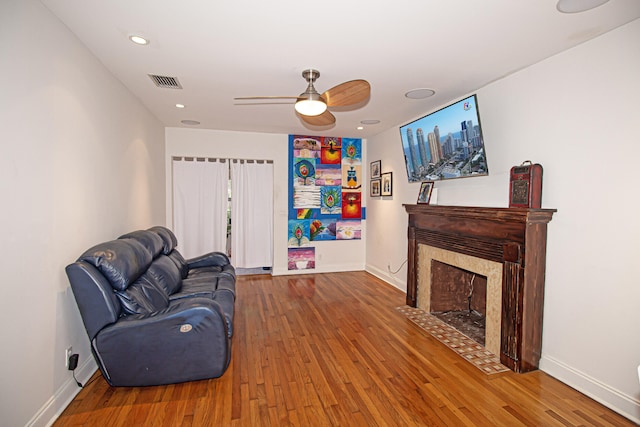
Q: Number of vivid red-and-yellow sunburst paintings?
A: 2